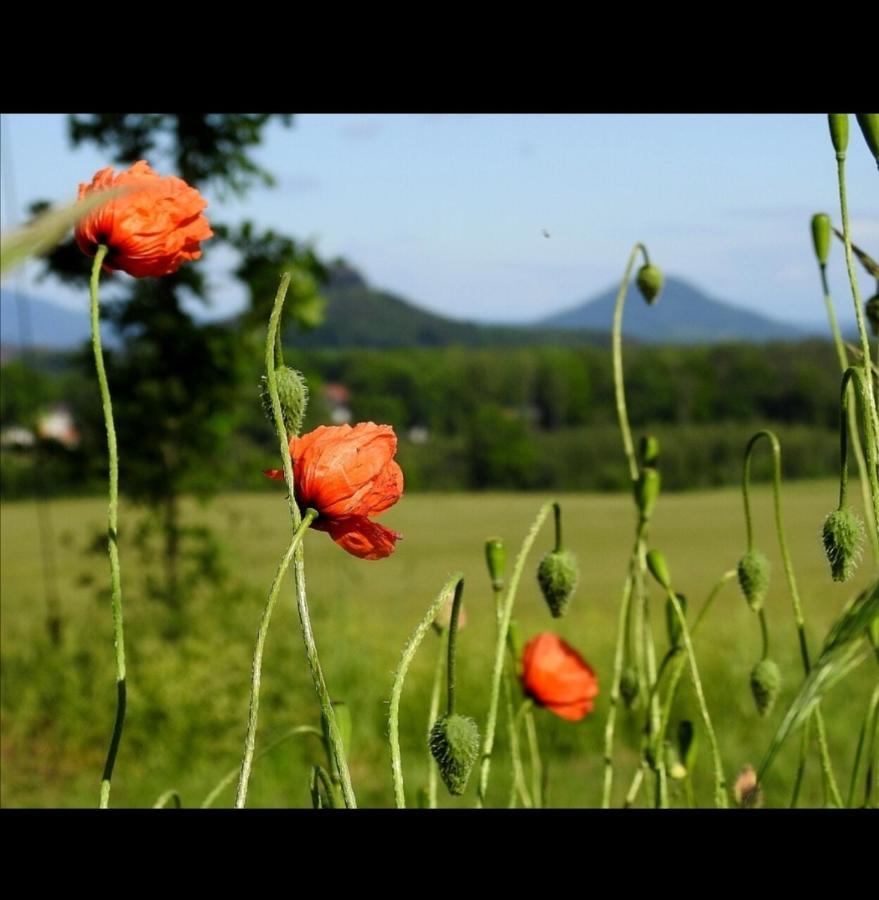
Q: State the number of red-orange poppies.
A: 3